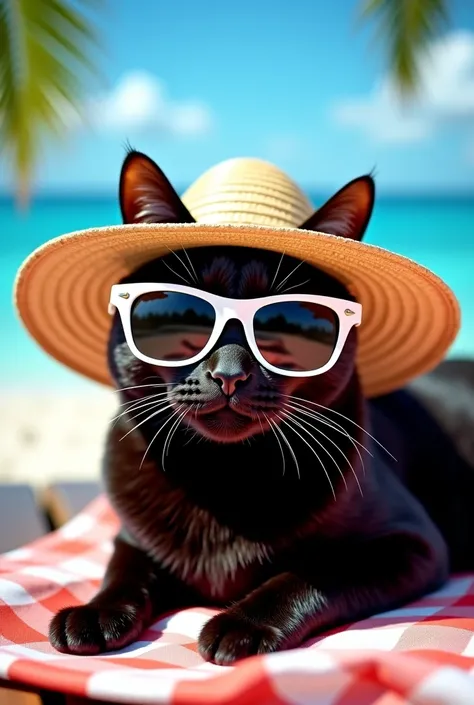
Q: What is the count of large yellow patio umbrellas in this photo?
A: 0